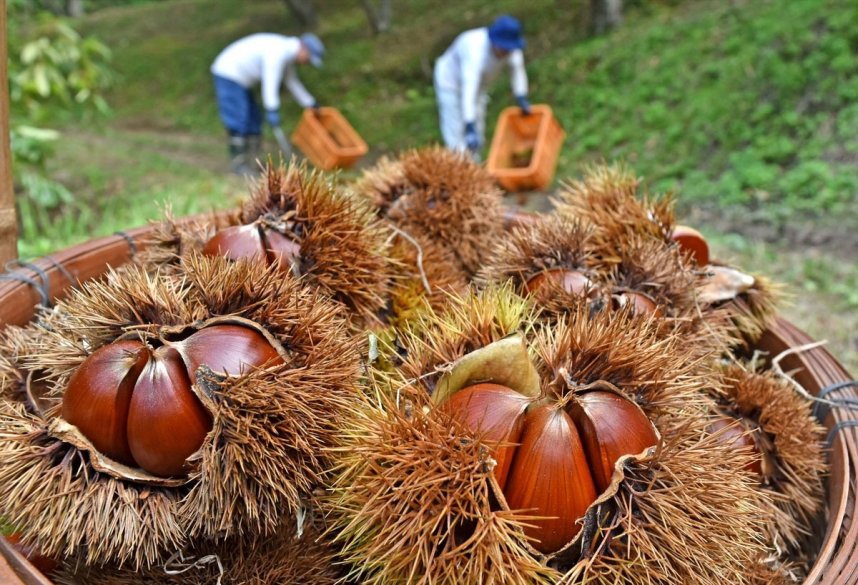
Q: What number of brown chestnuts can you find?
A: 12